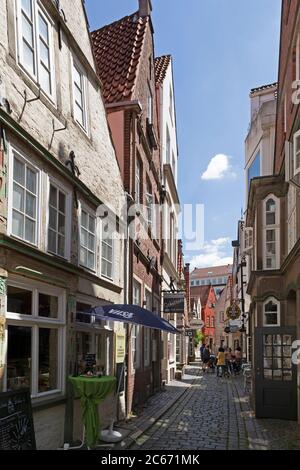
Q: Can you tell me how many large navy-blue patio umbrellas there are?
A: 1